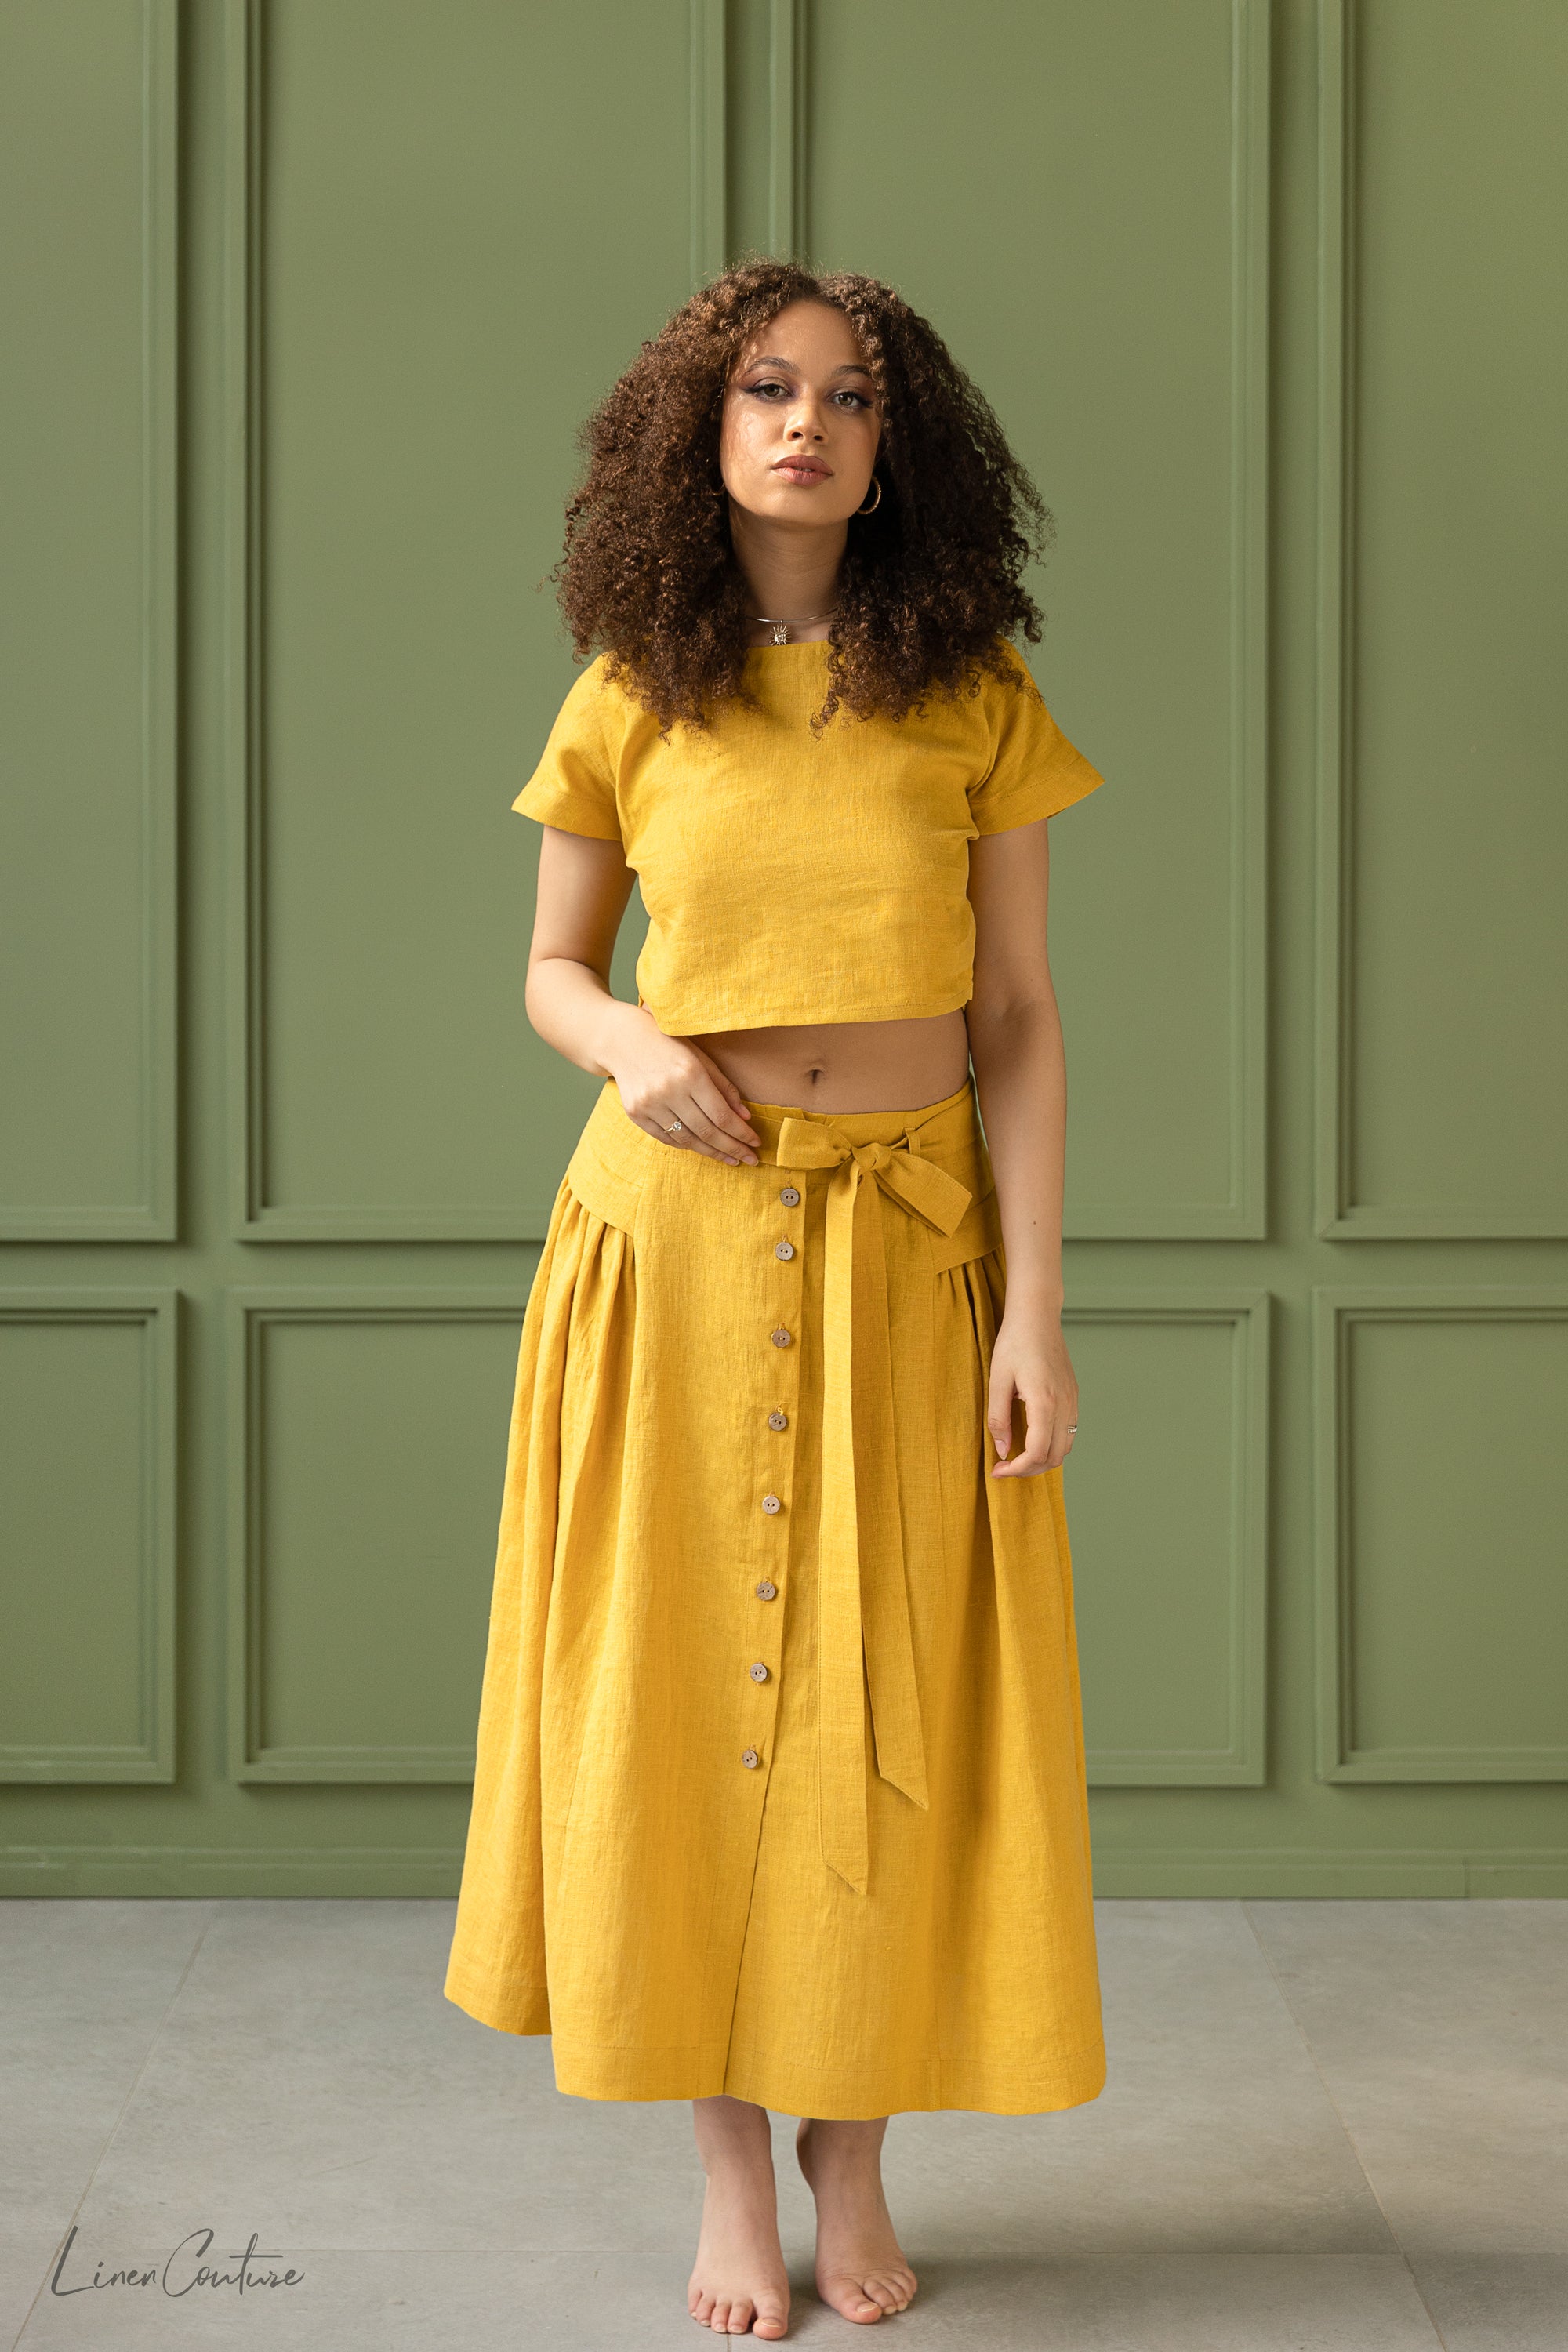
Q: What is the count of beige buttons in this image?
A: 8